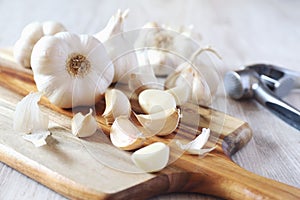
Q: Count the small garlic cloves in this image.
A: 6